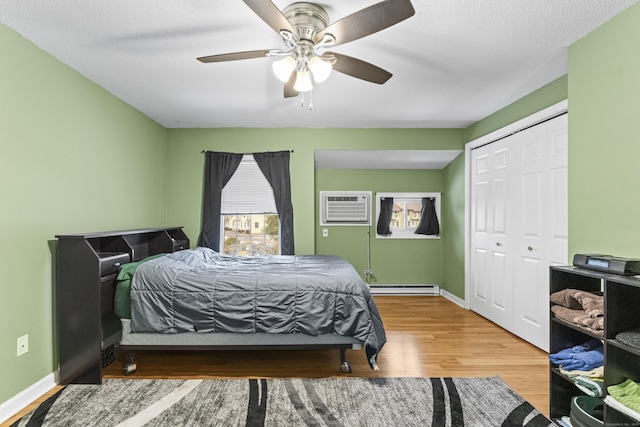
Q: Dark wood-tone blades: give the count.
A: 5